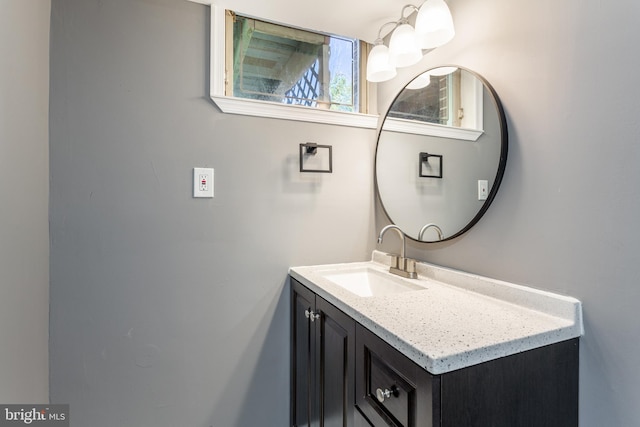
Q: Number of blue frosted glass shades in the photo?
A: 0